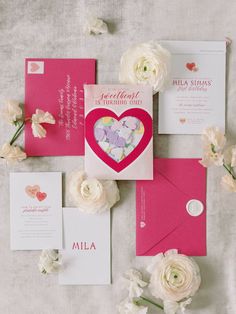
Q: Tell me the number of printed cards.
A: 4